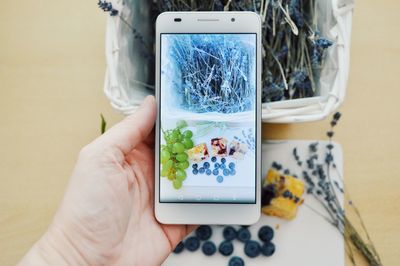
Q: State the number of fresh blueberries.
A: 11